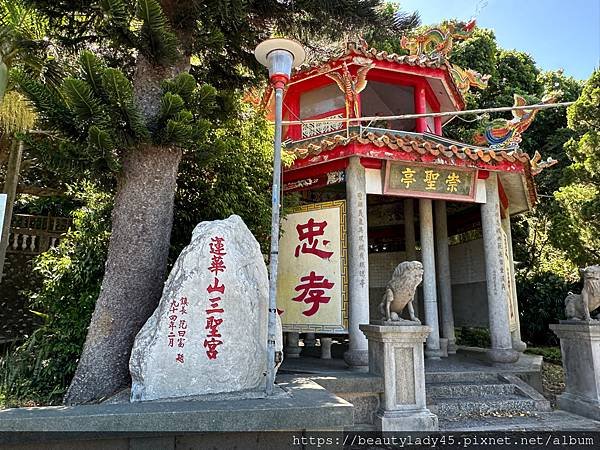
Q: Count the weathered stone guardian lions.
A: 2